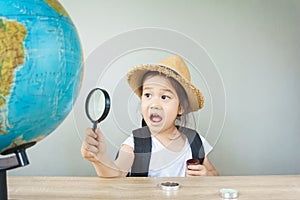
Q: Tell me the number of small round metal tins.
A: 2